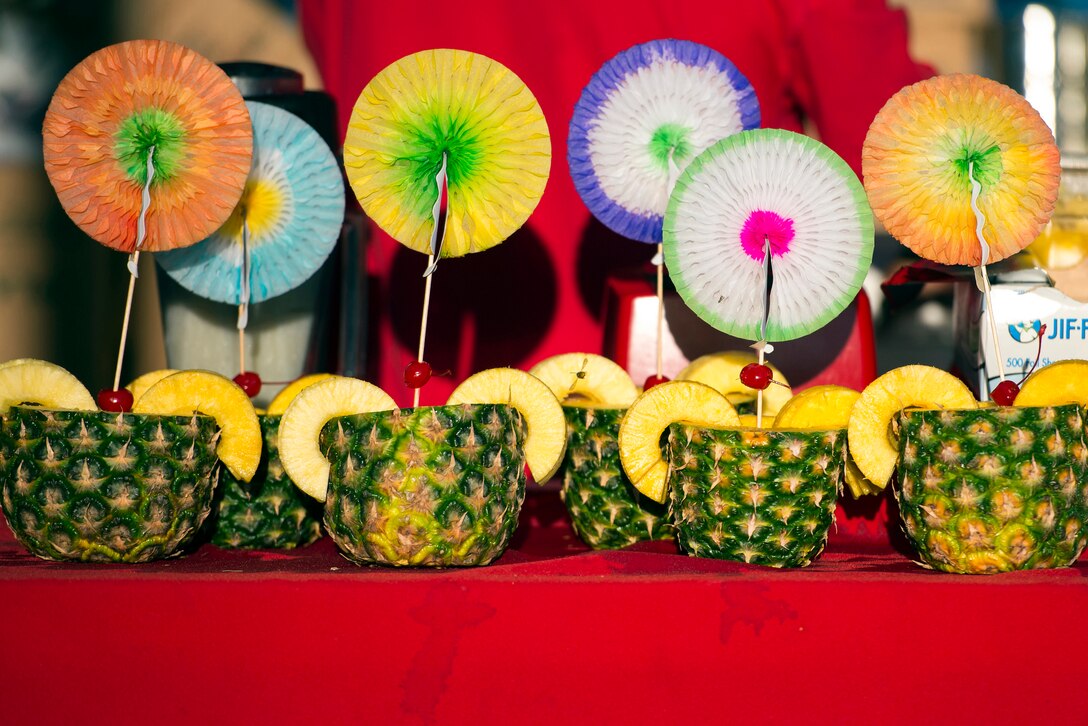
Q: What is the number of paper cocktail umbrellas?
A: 6